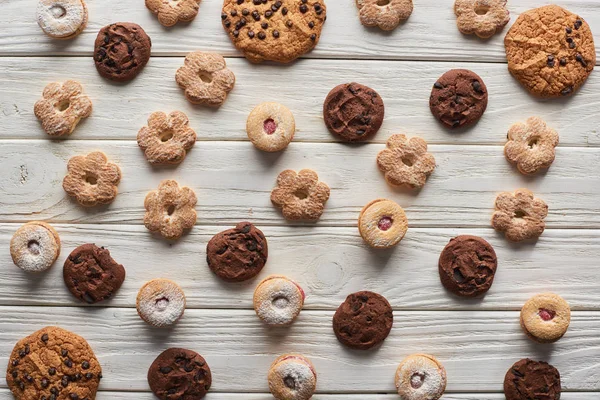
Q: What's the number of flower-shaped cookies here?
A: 12